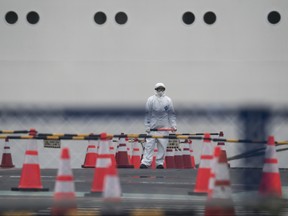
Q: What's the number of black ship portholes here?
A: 7